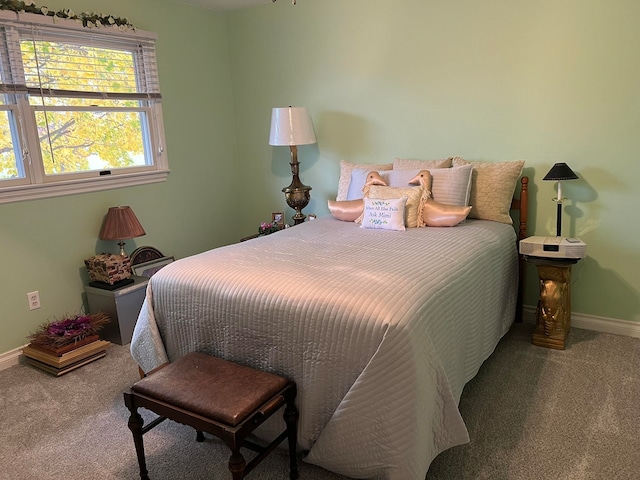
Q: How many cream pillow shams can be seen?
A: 3